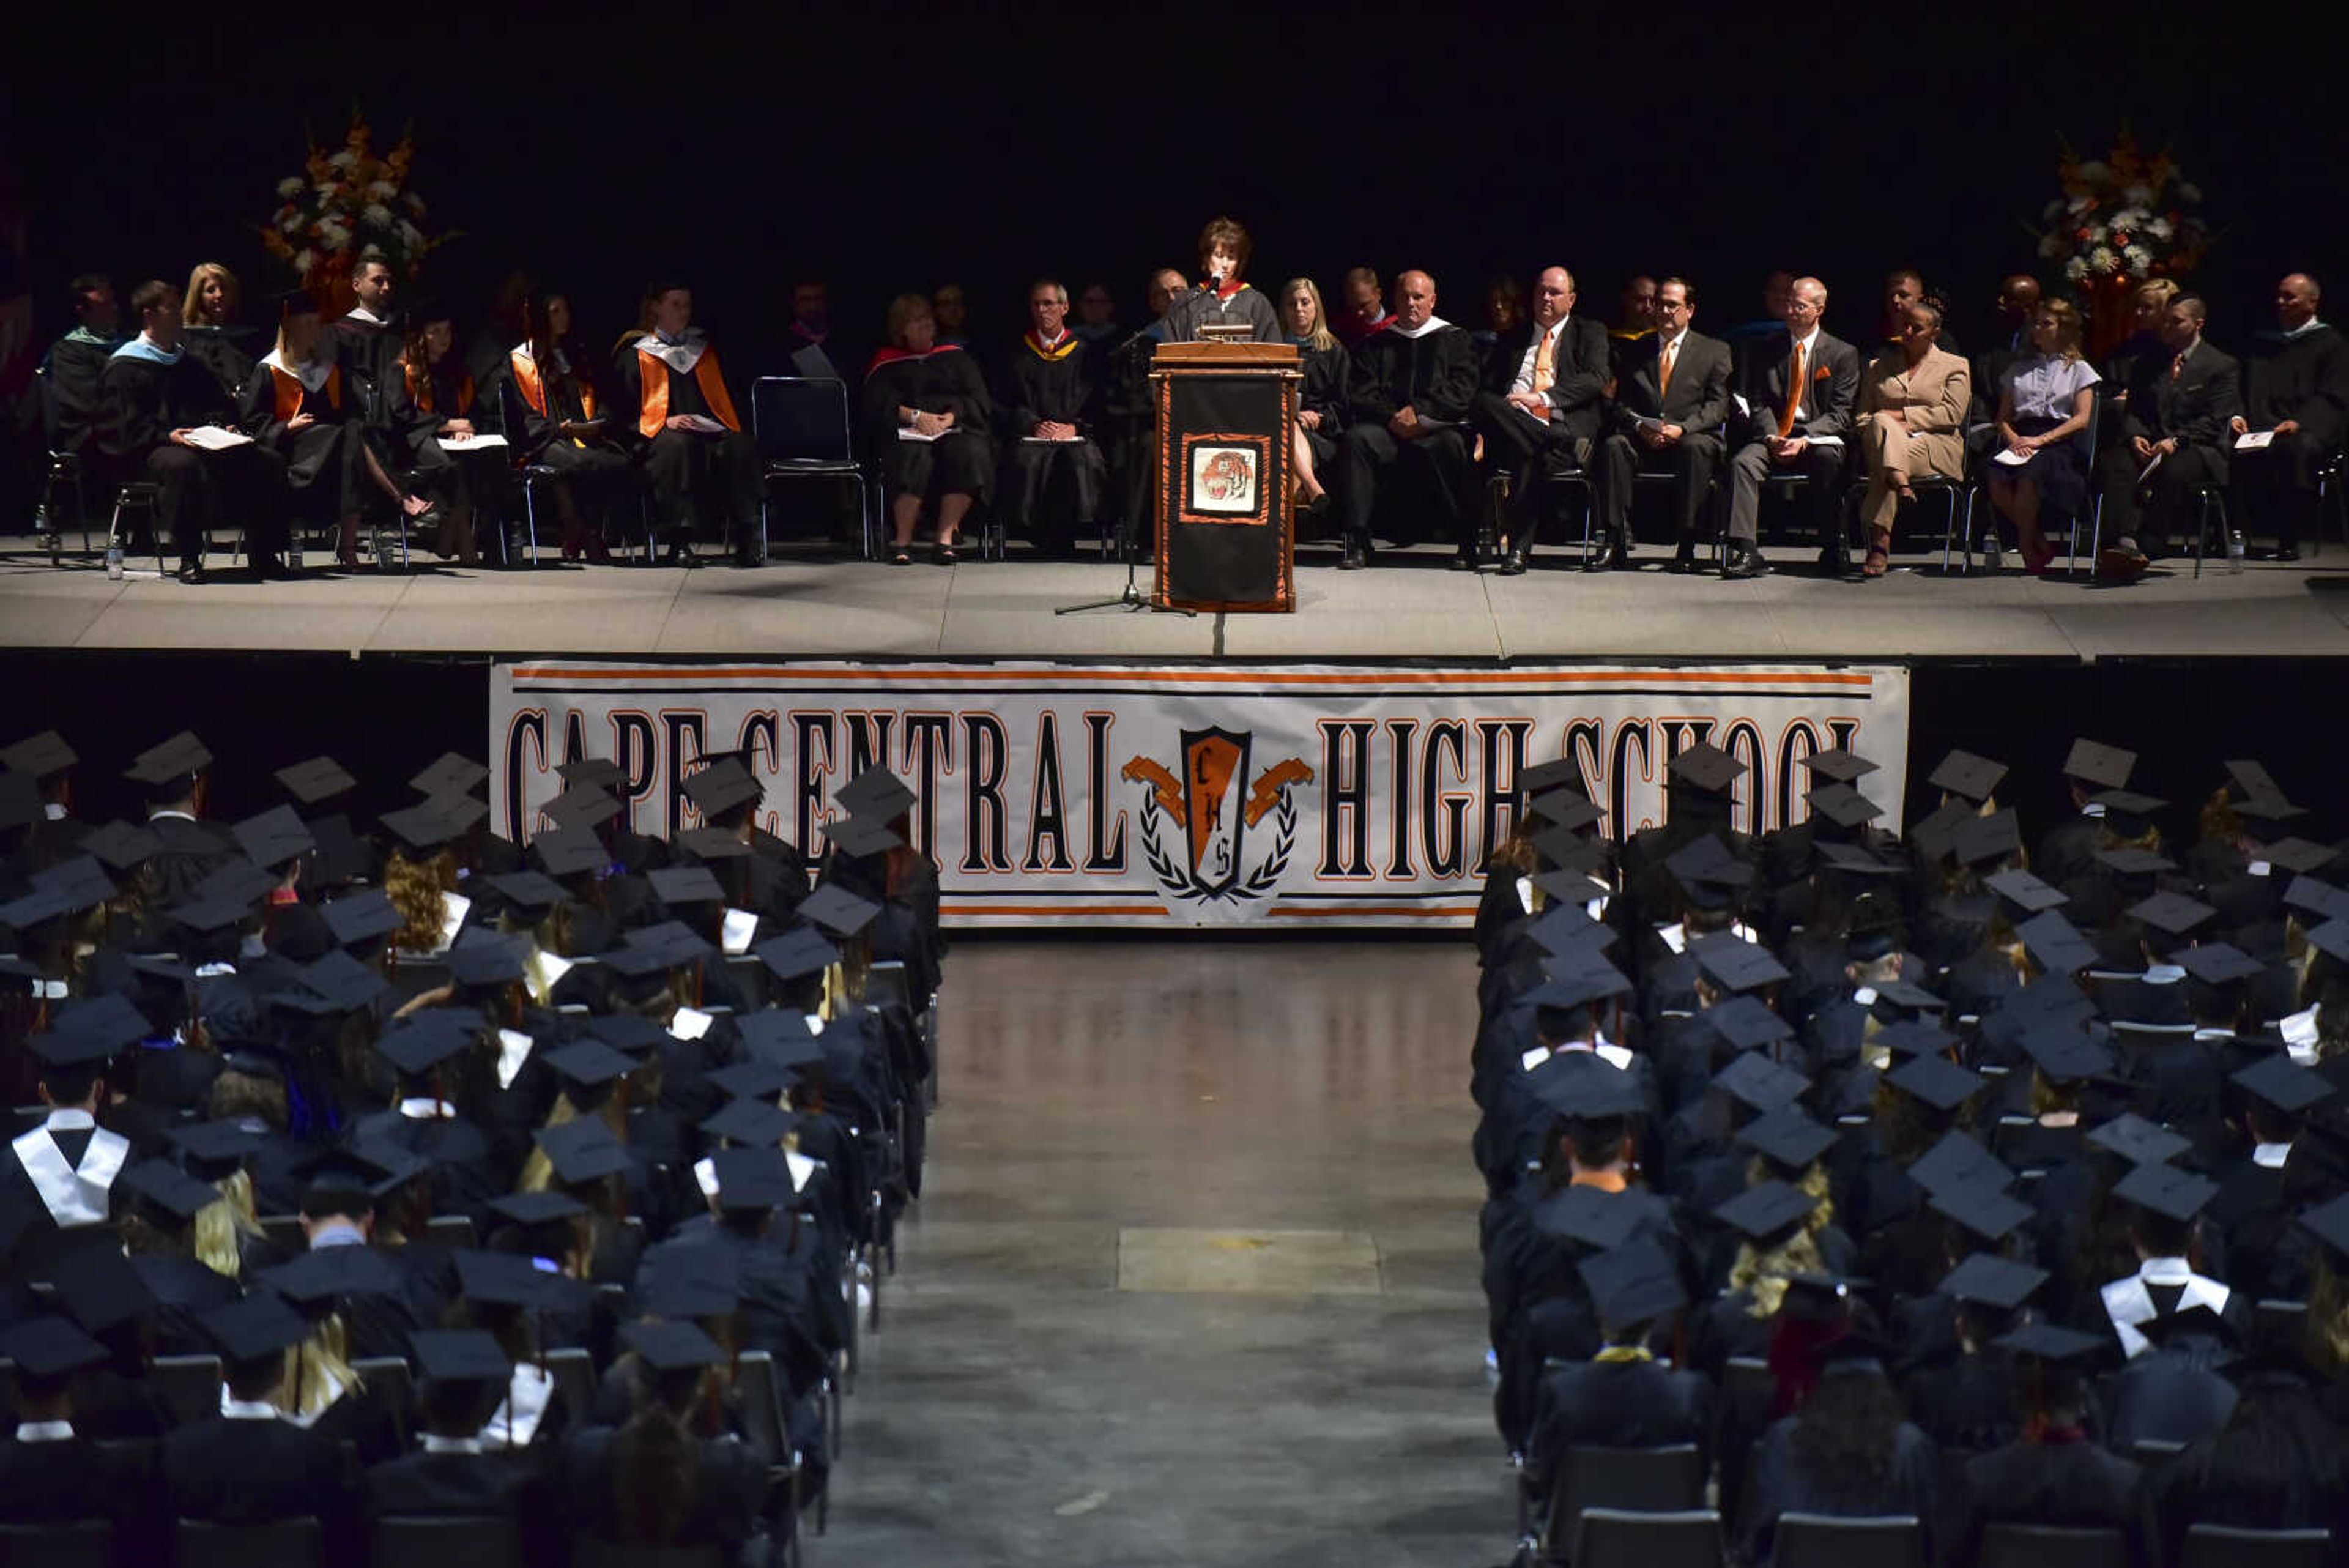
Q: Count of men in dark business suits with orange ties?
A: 3